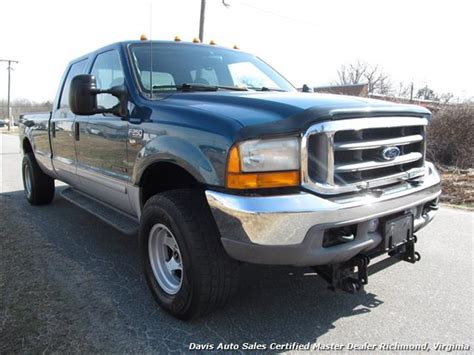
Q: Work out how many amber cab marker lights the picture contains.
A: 5